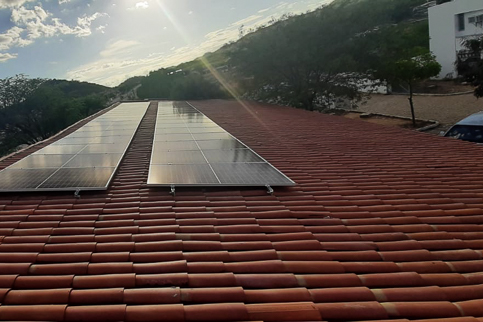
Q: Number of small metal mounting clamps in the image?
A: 3